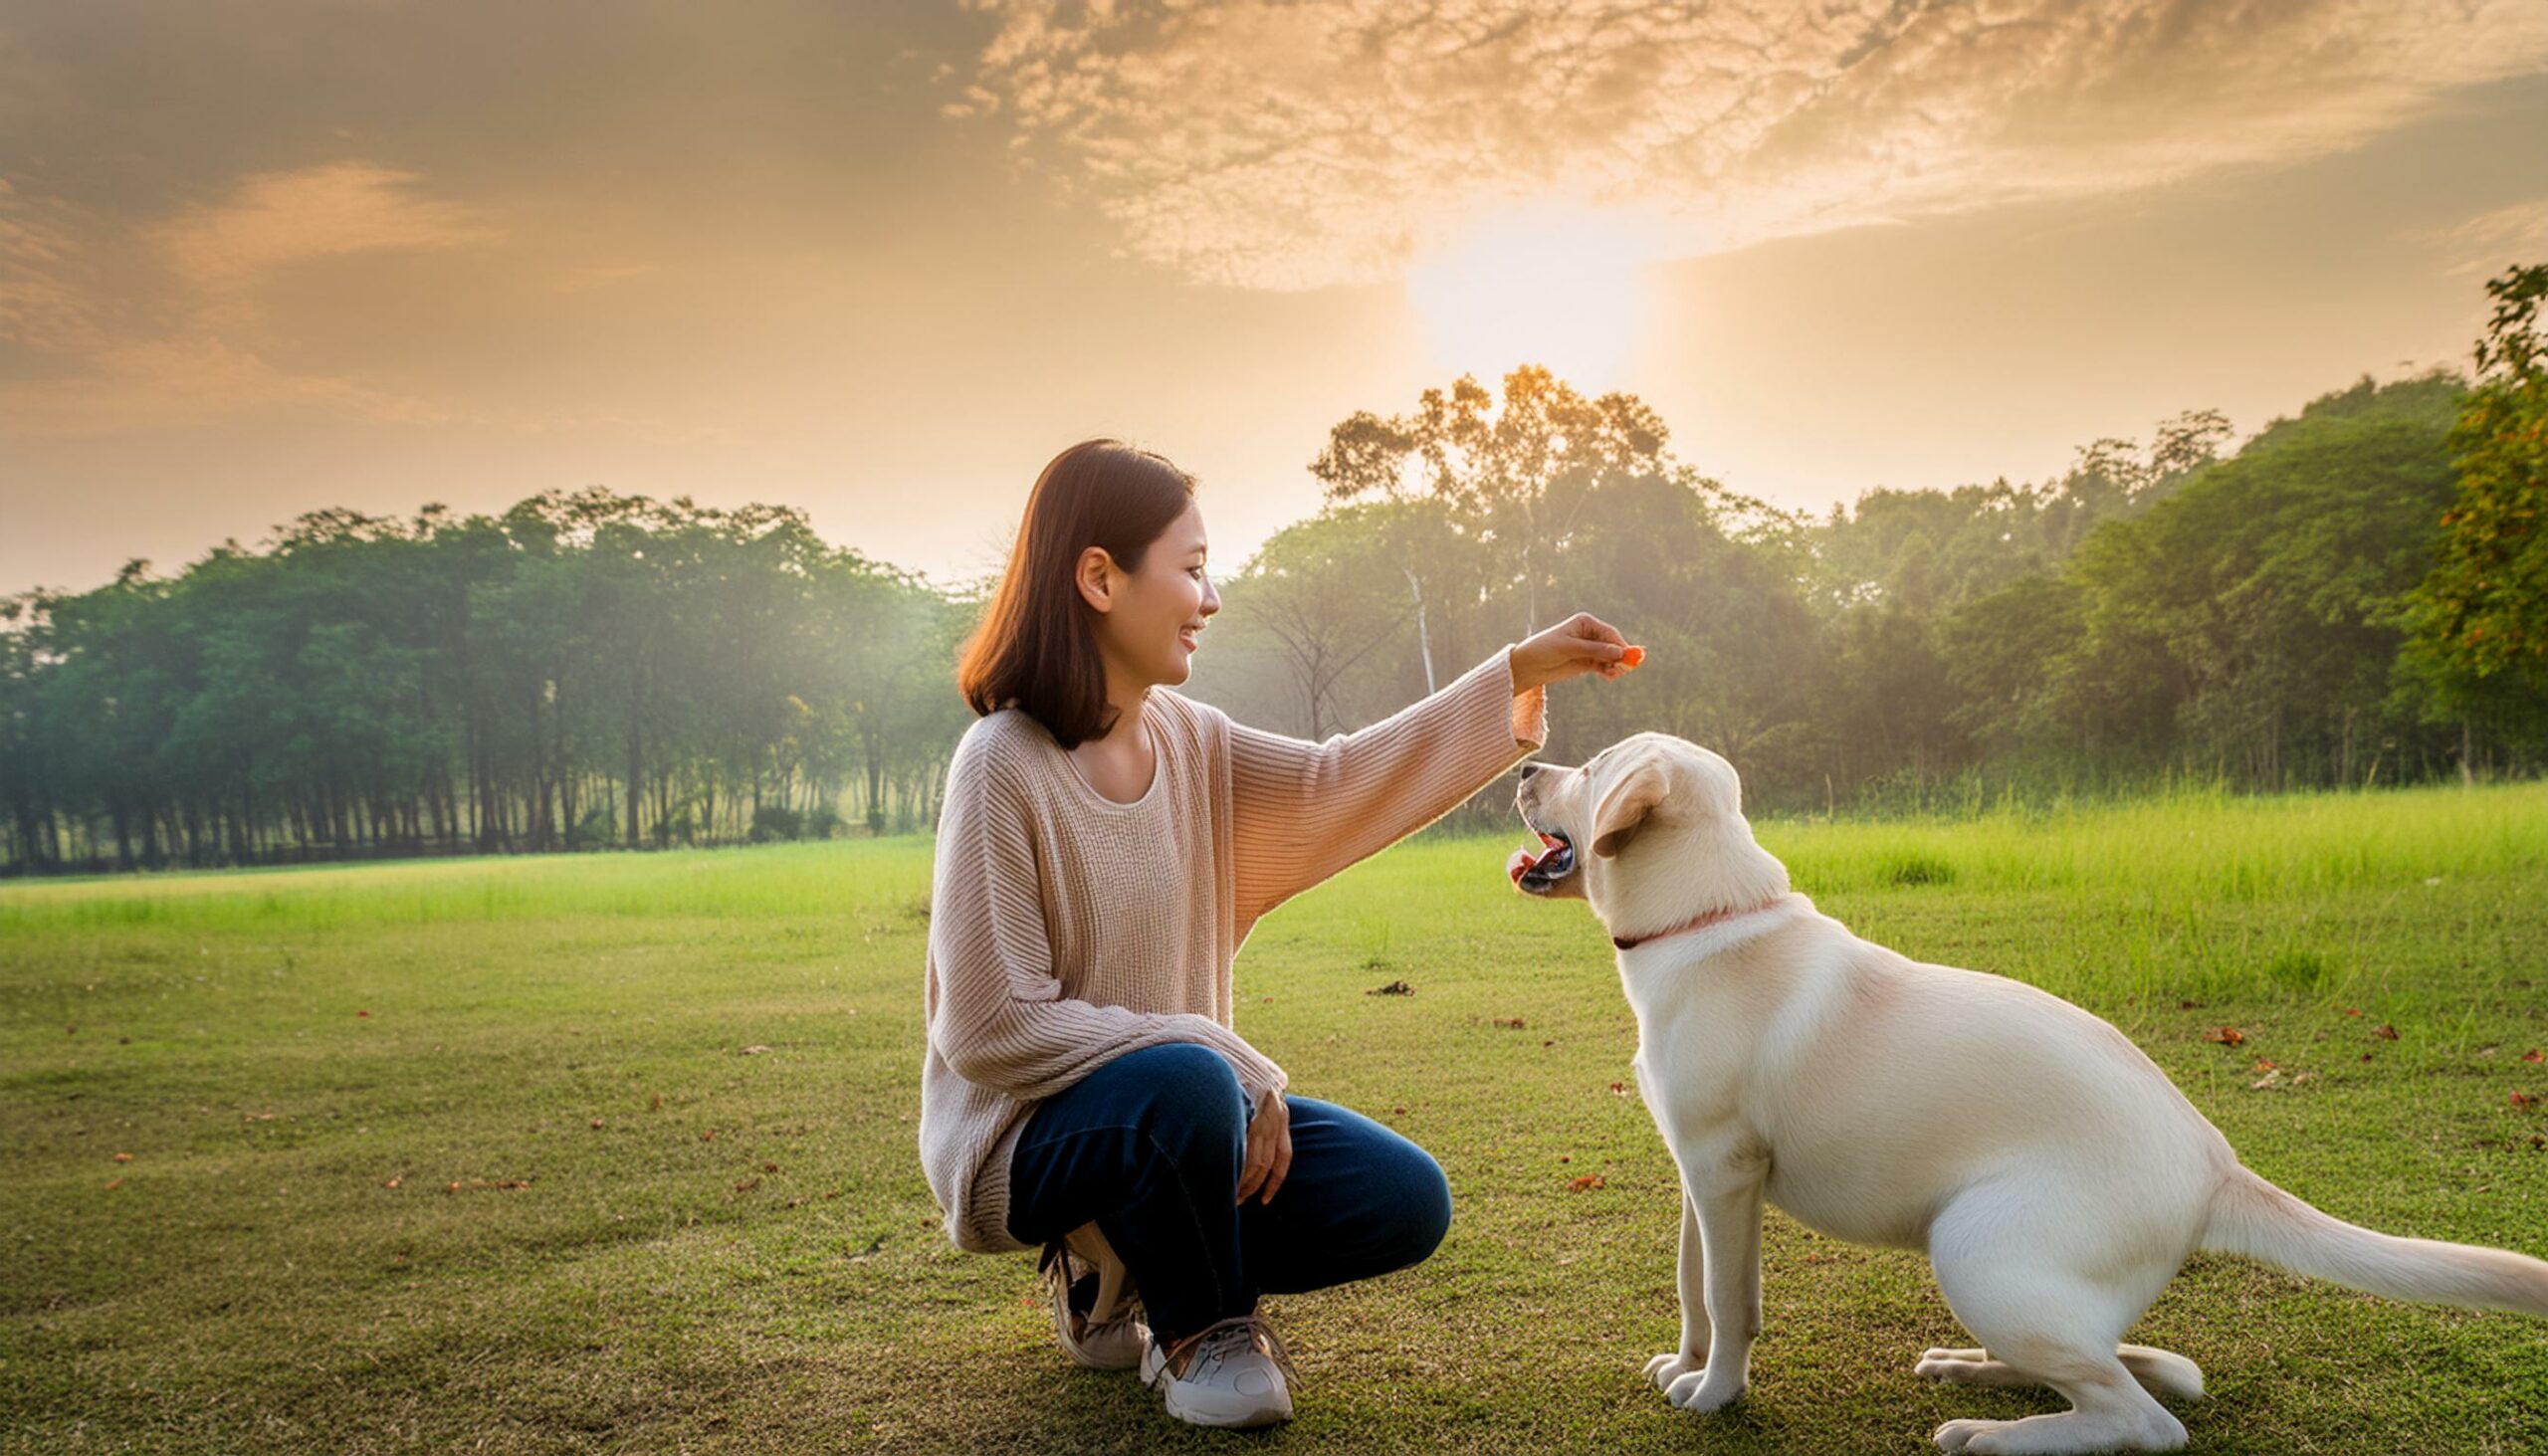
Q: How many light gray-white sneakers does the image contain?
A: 2